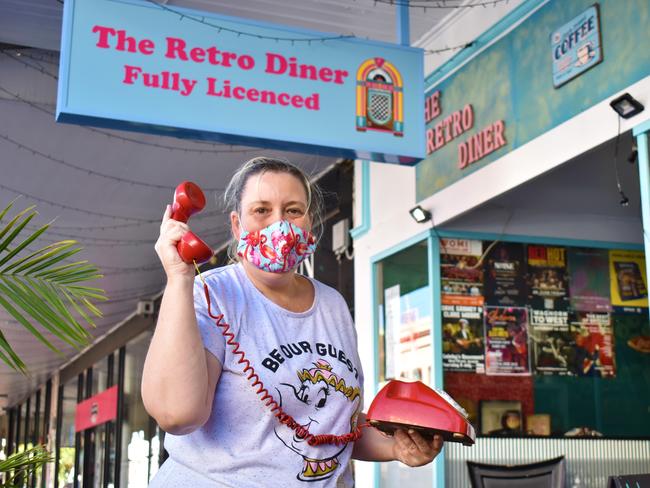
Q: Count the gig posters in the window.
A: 9